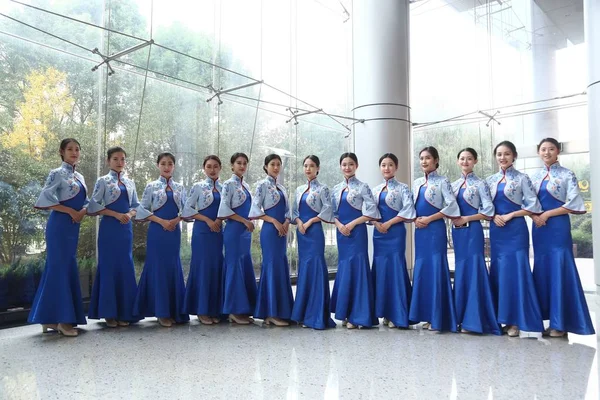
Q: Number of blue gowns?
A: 13